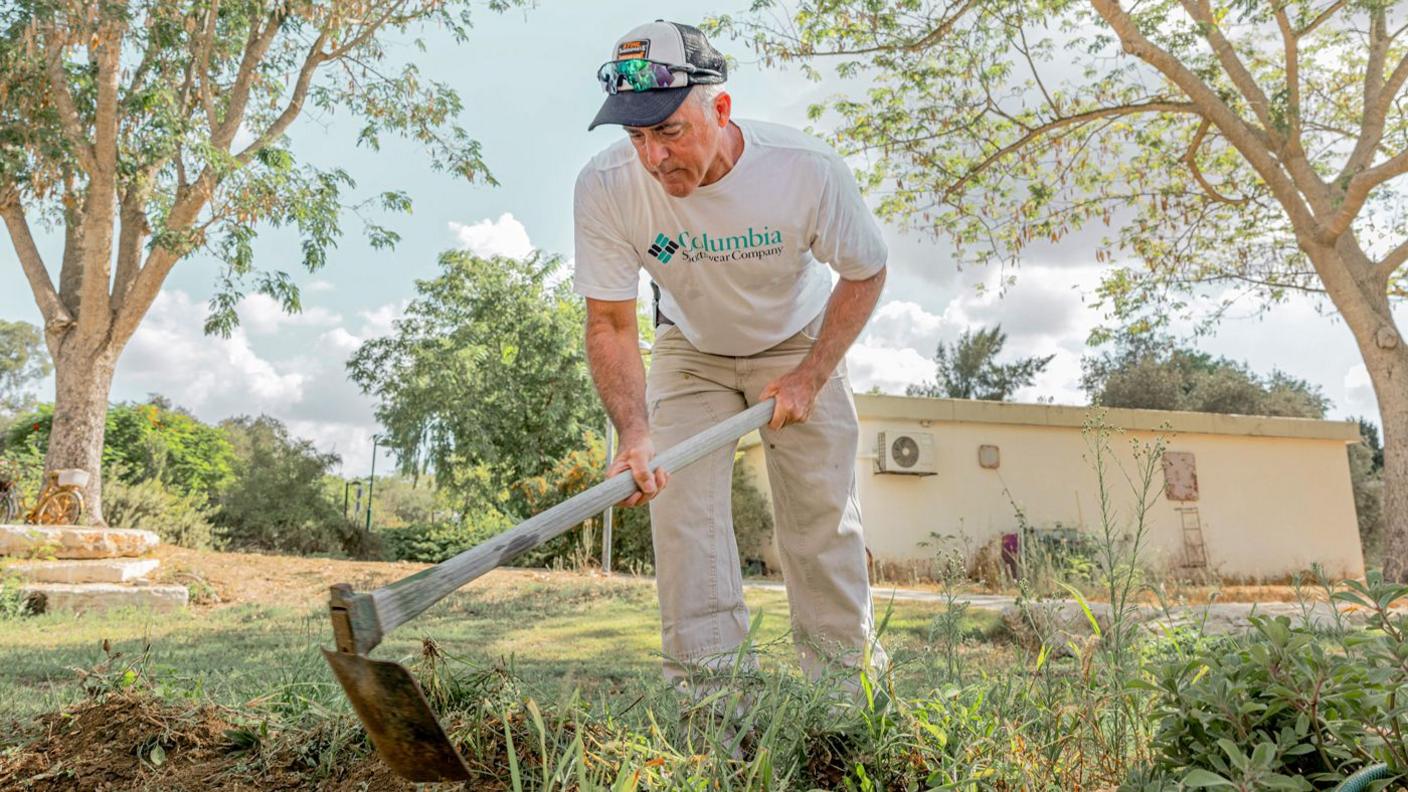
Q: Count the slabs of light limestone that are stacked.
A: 3